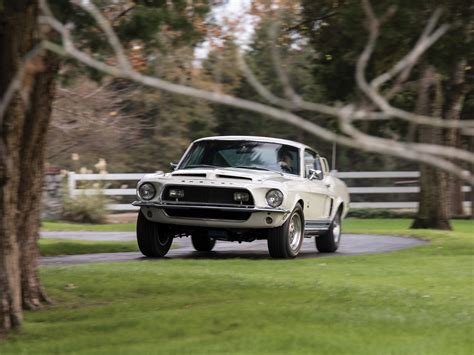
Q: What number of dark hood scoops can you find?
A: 2